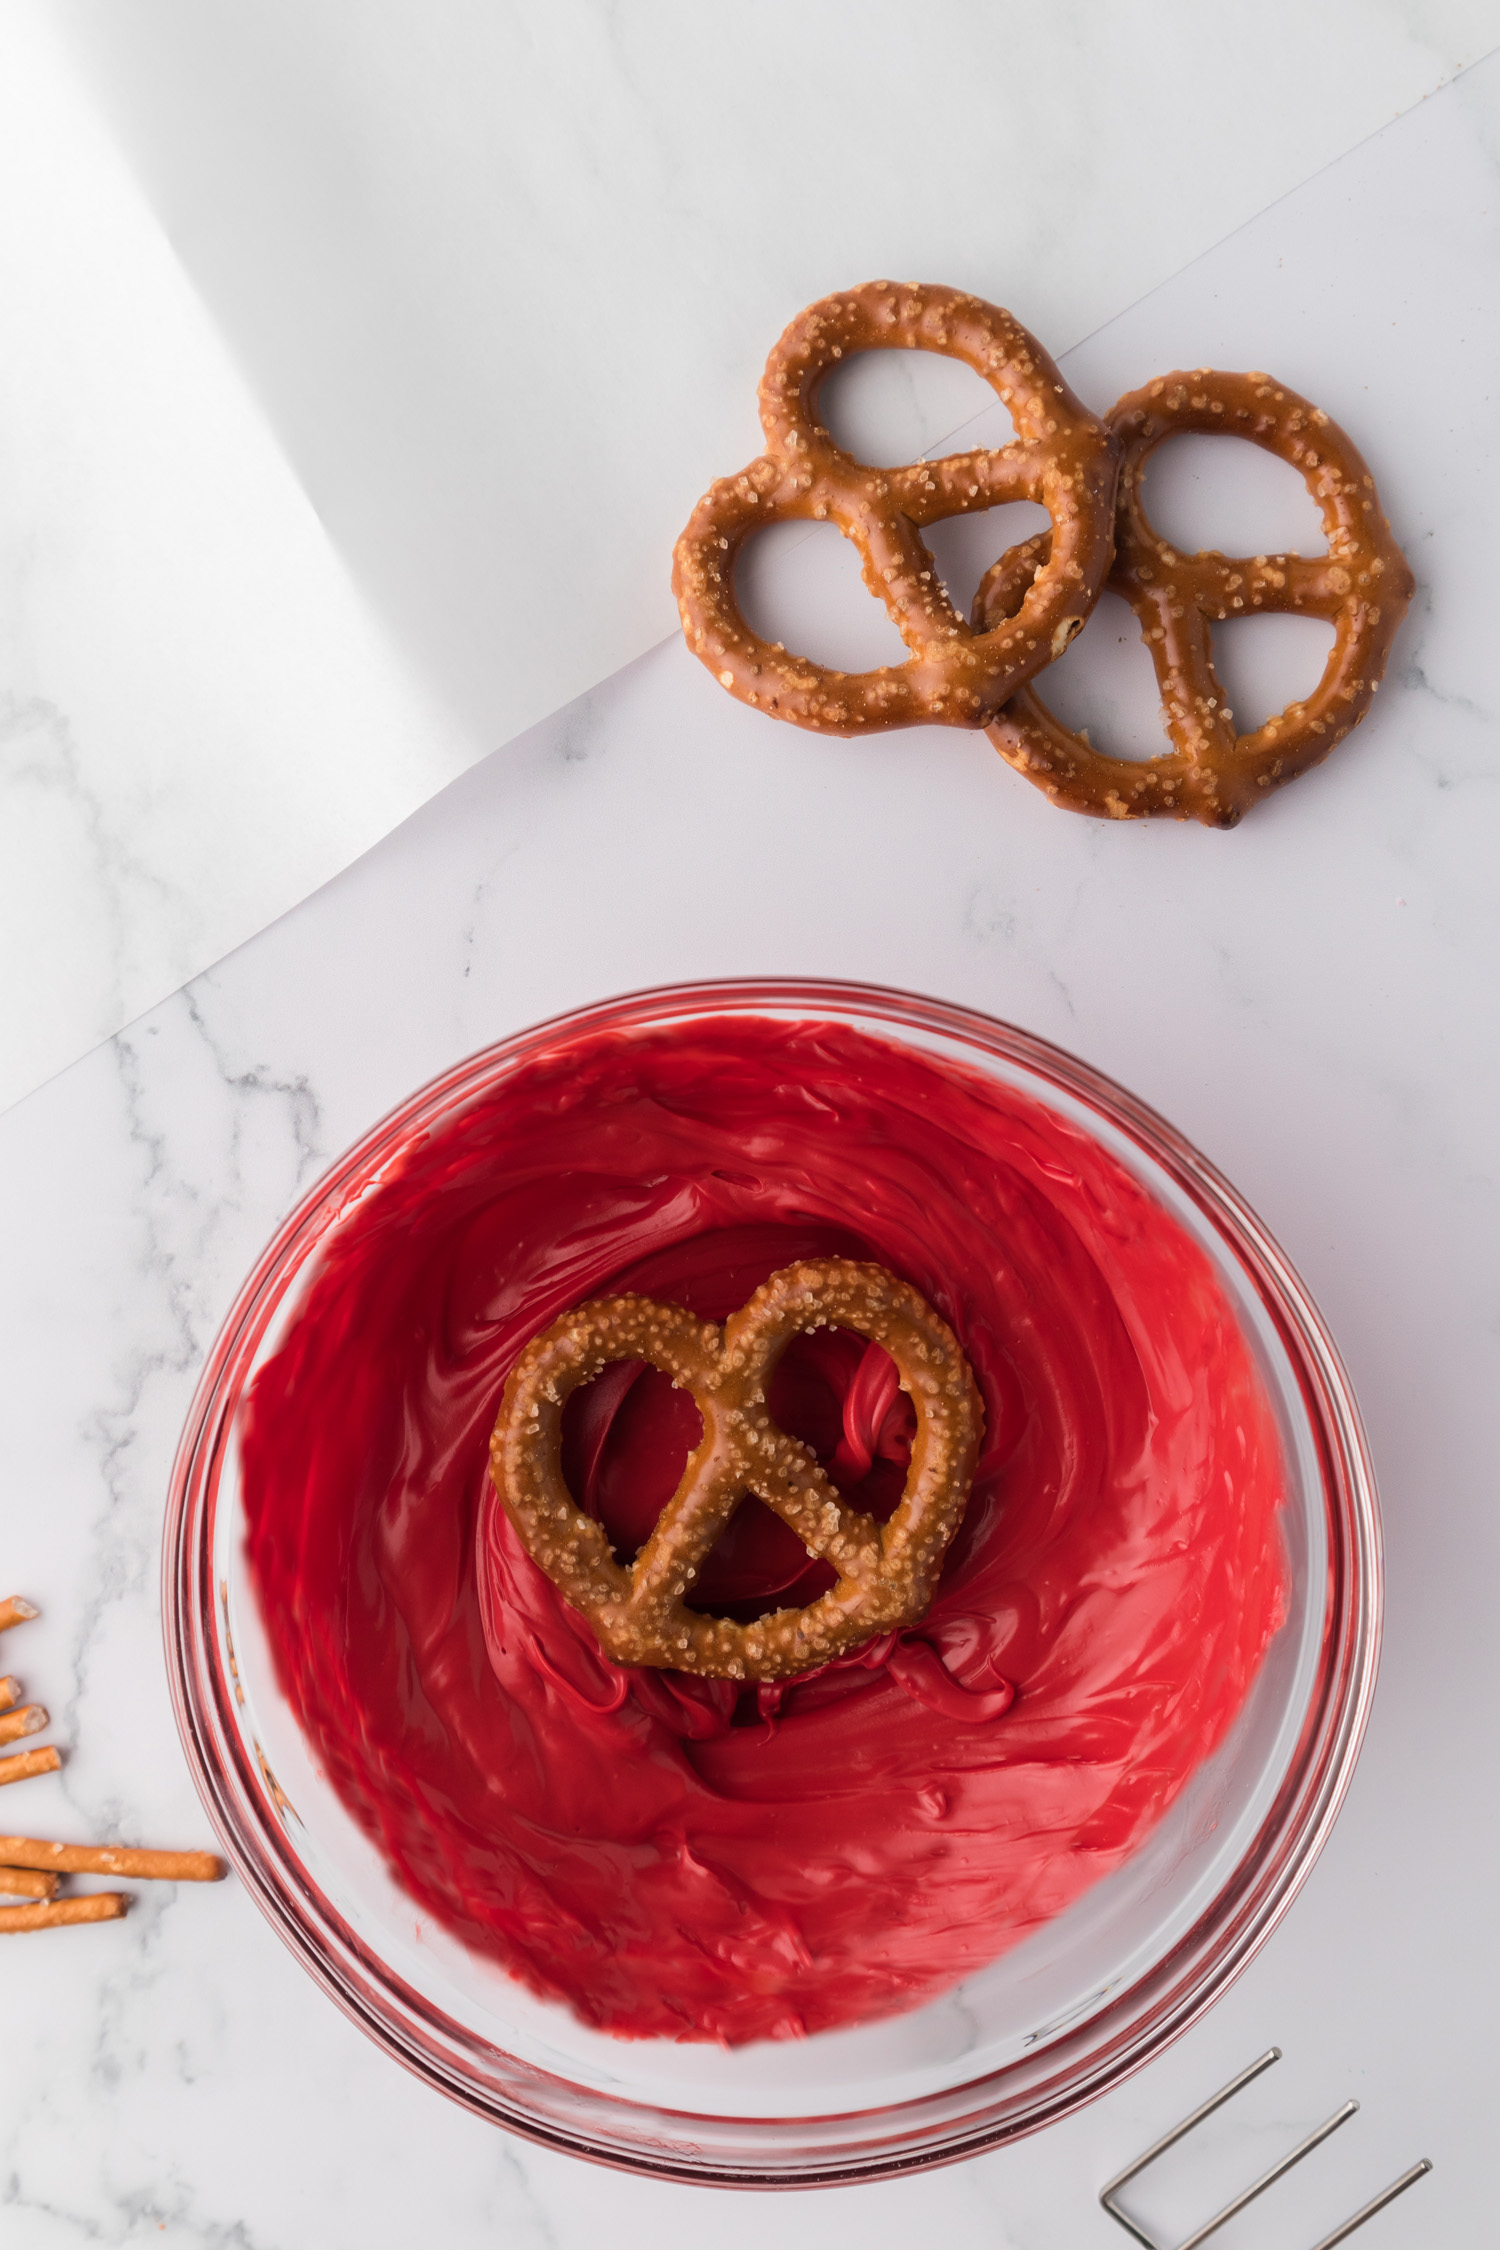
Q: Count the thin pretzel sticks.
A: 7